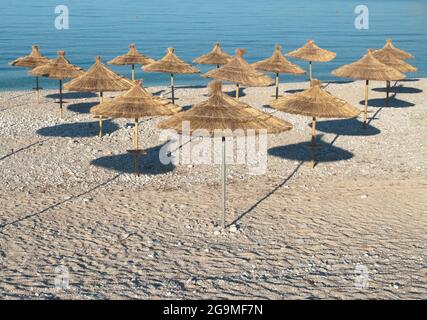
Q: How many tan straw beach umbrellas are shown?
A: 15